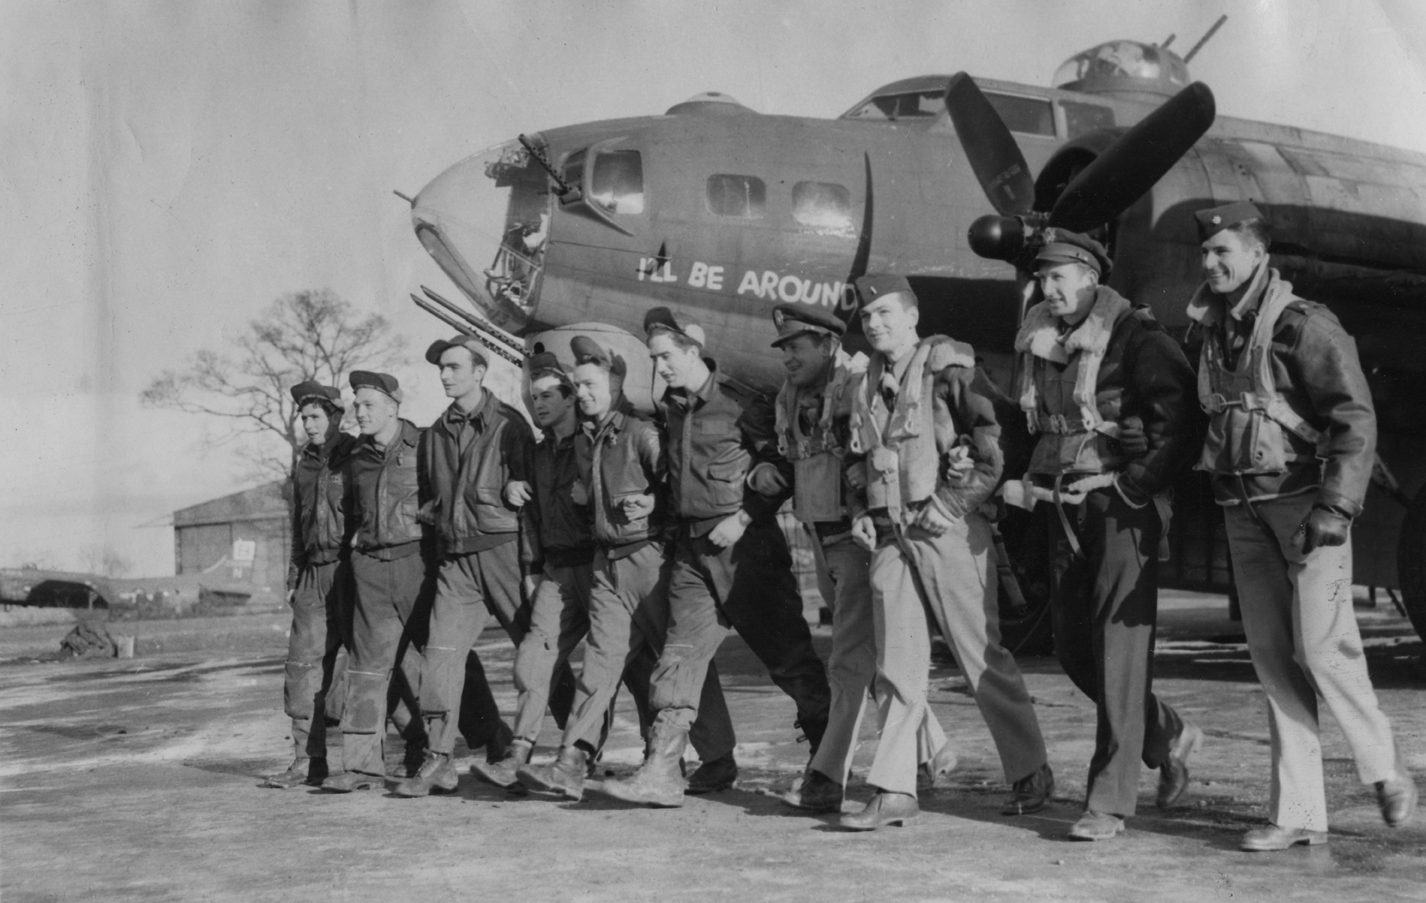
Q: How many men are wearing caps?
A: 10